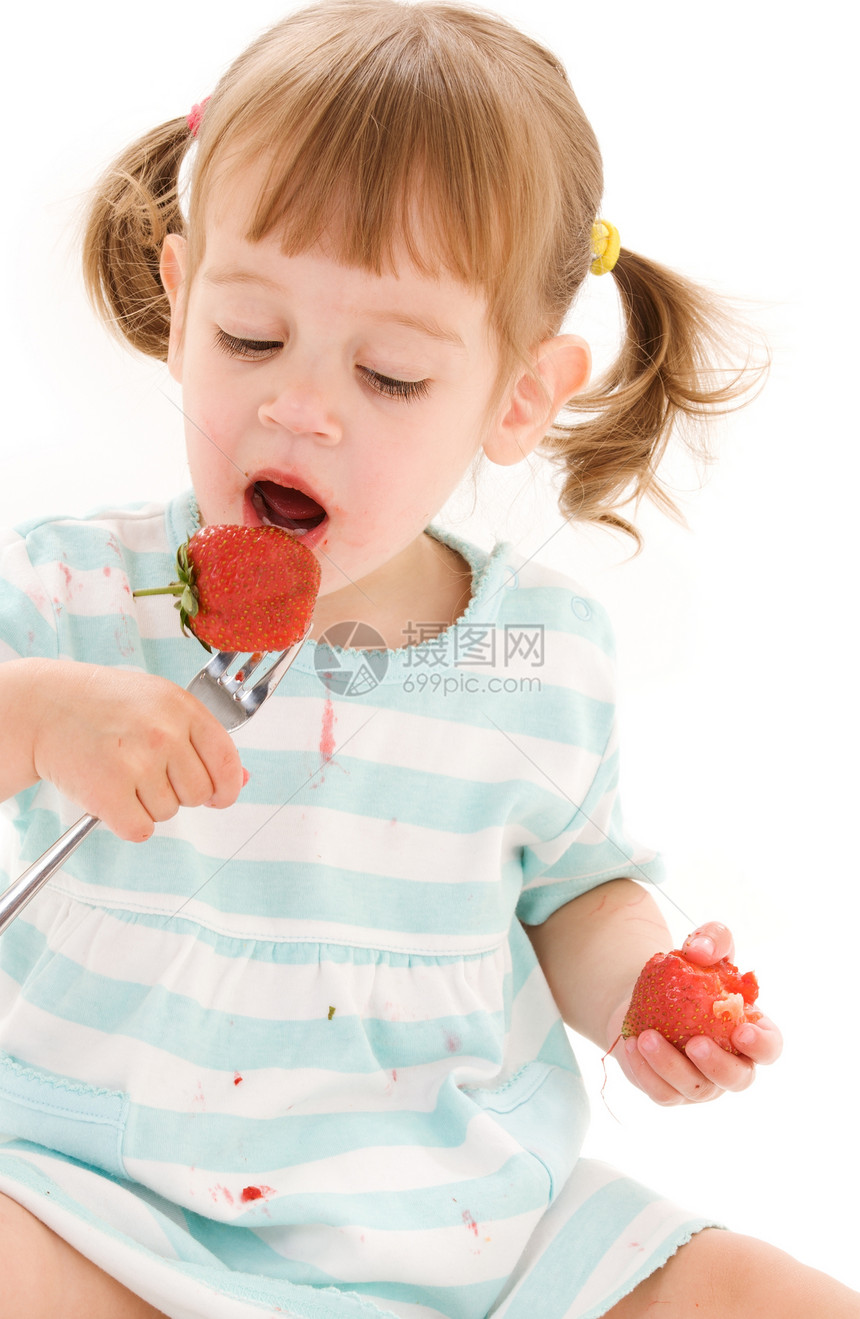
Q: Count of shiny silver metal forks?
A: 1